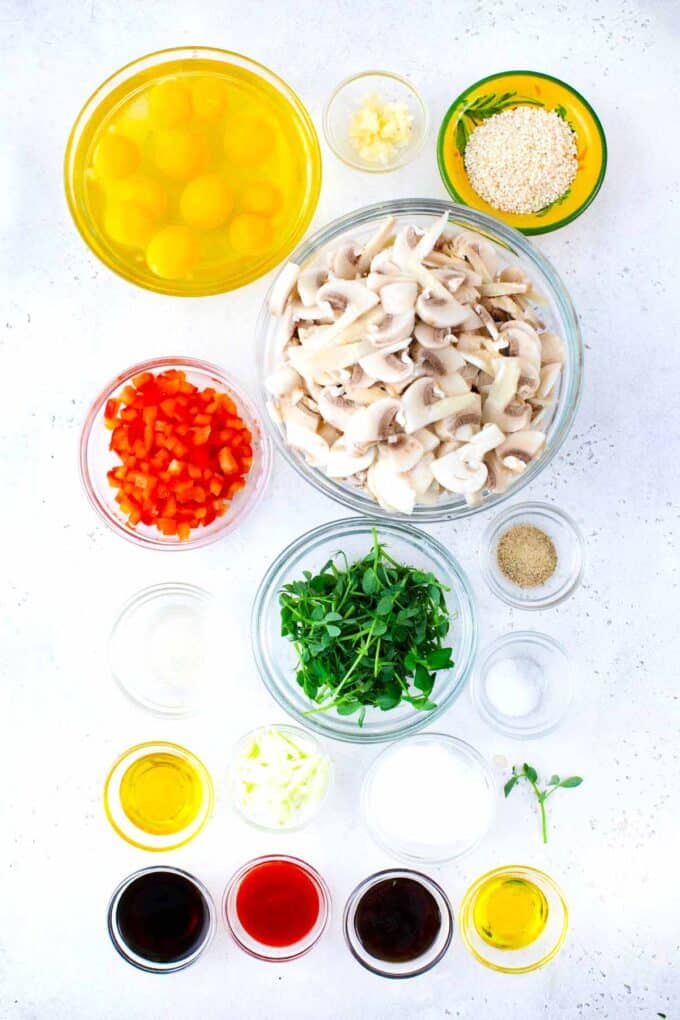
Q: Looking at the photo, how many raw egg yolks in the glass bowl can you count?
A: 11